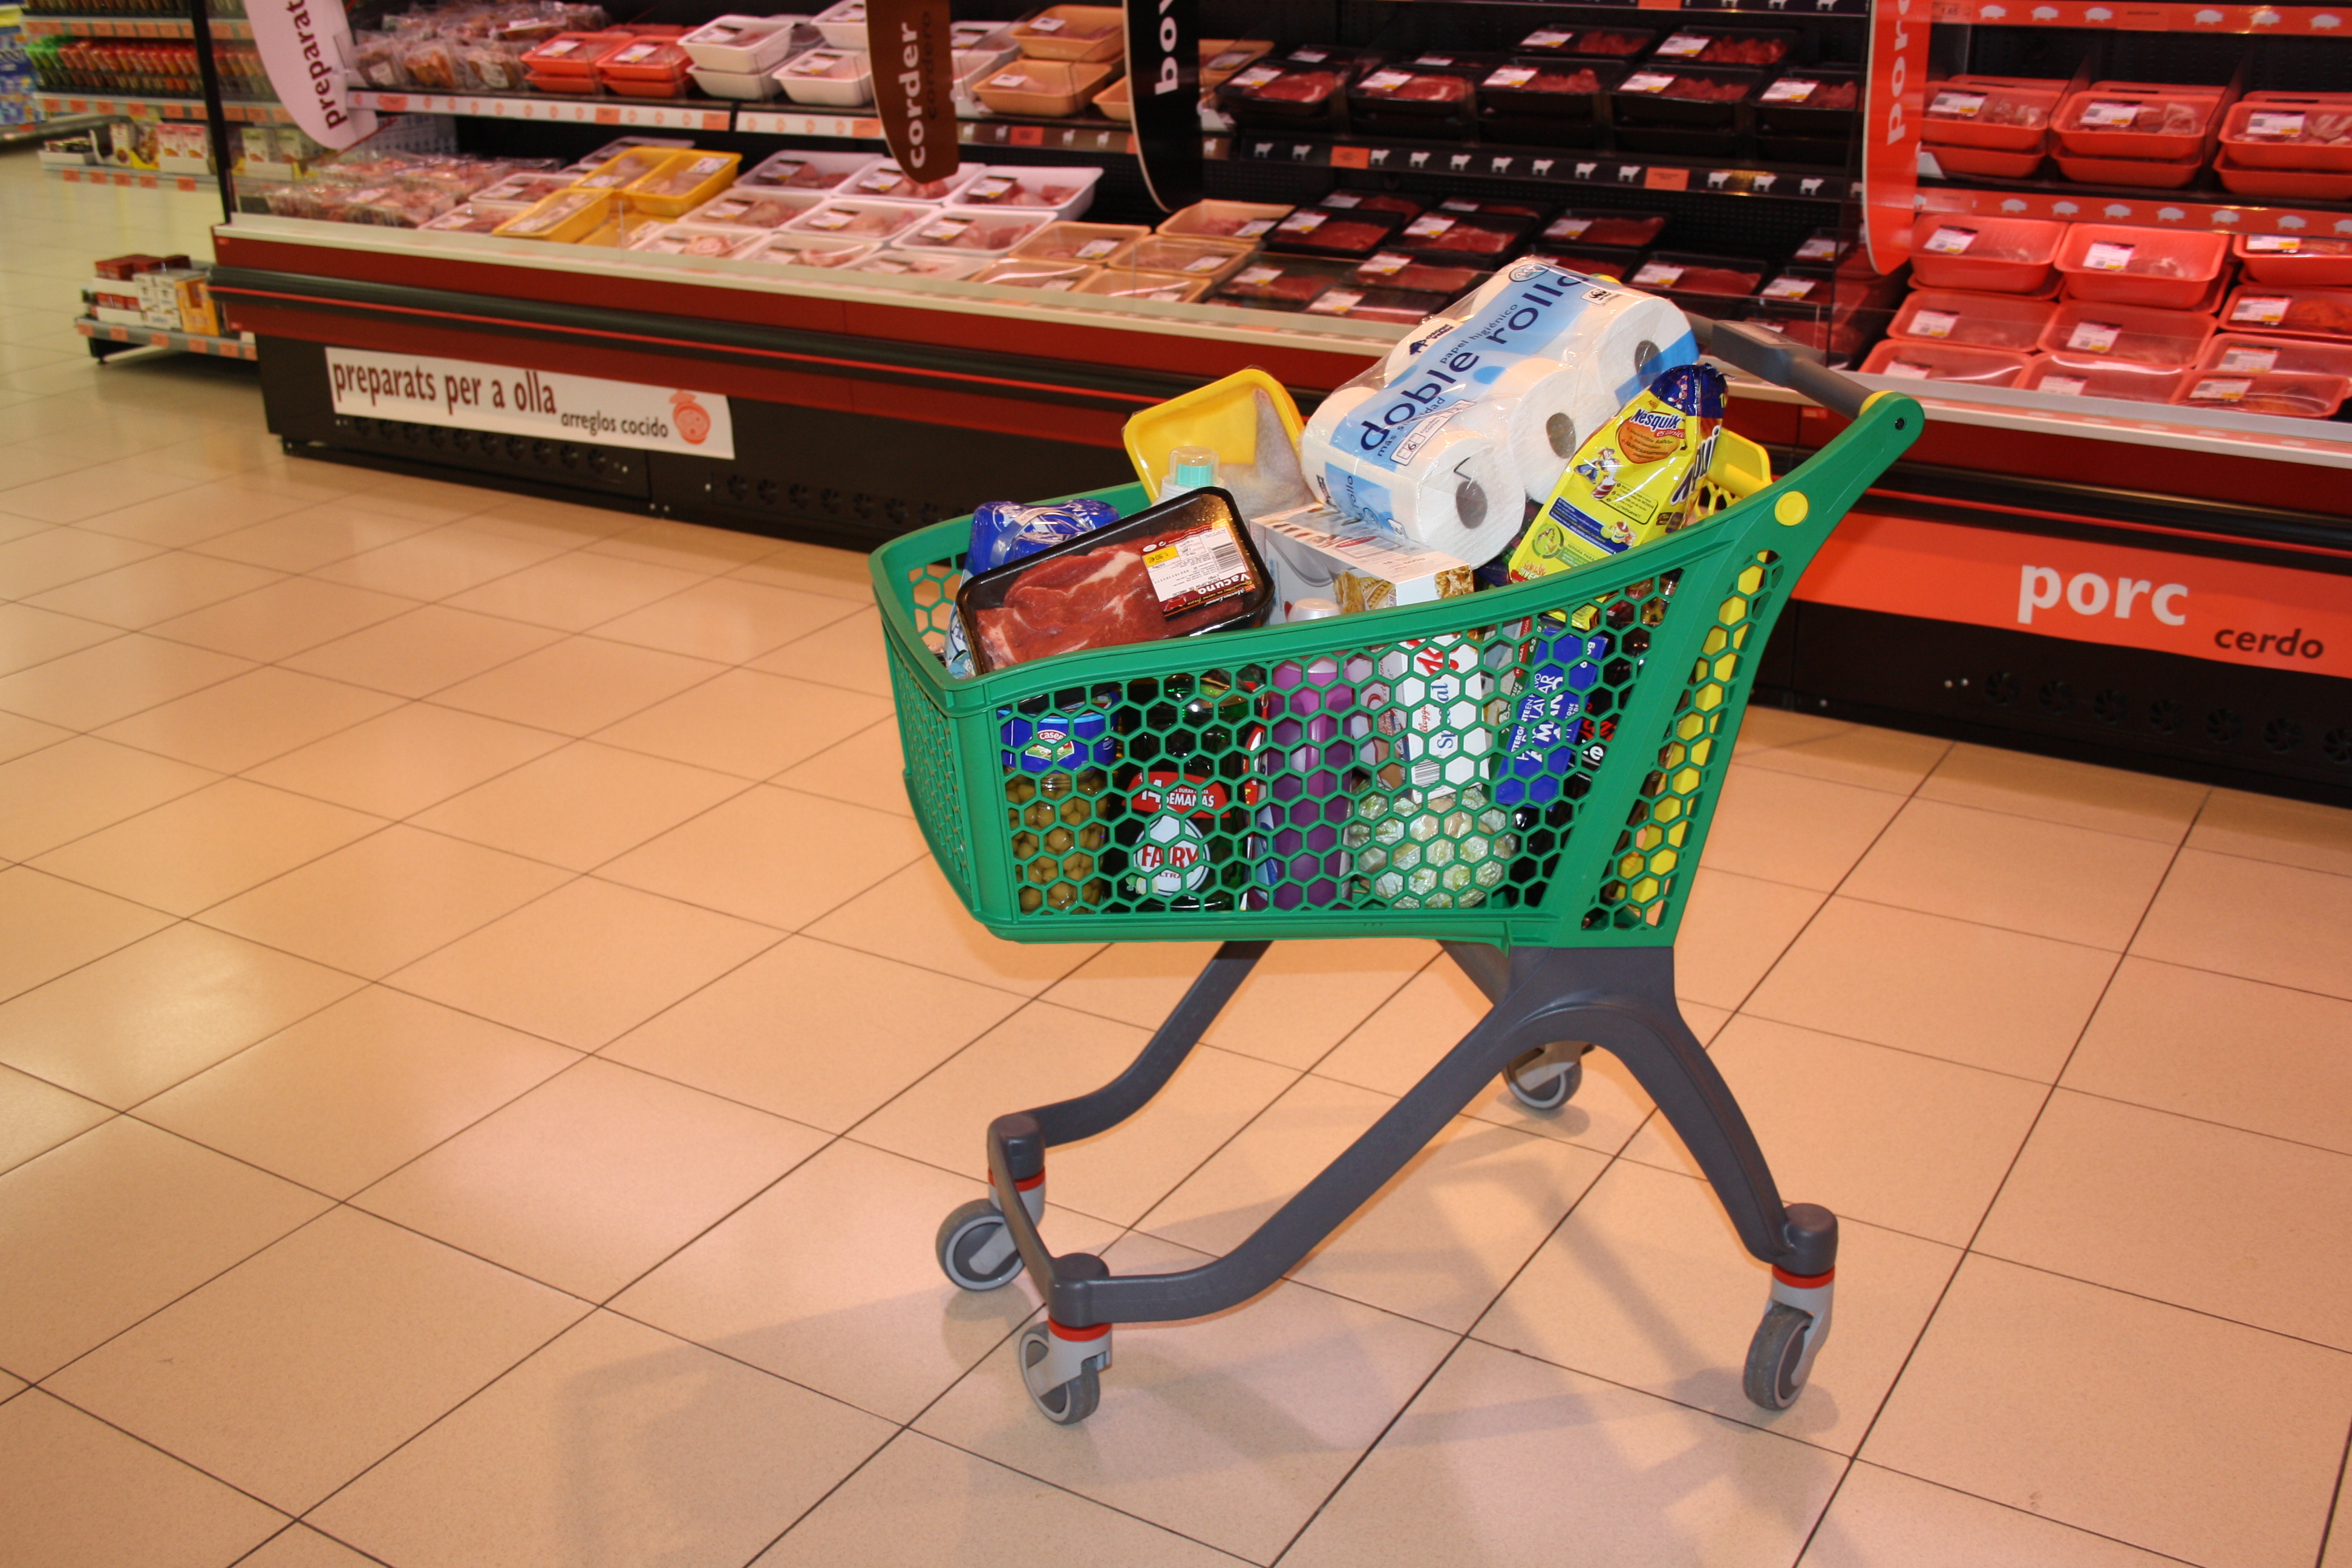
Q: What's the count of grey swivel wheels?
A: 4